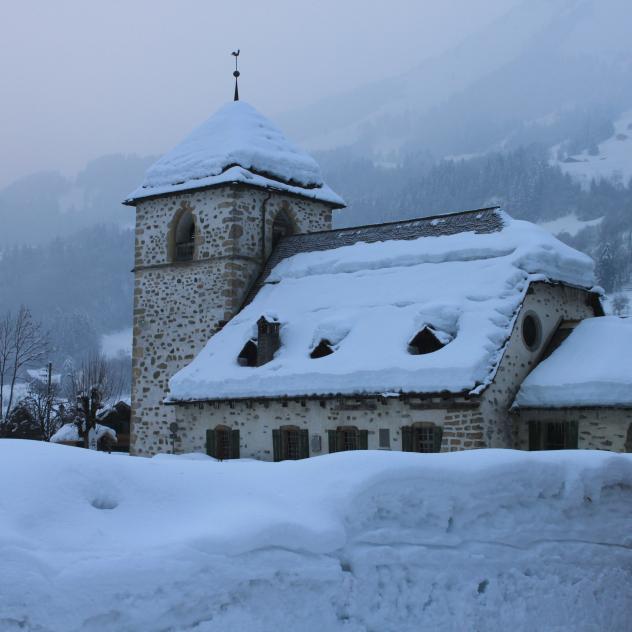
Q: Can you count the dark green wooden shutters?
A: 10